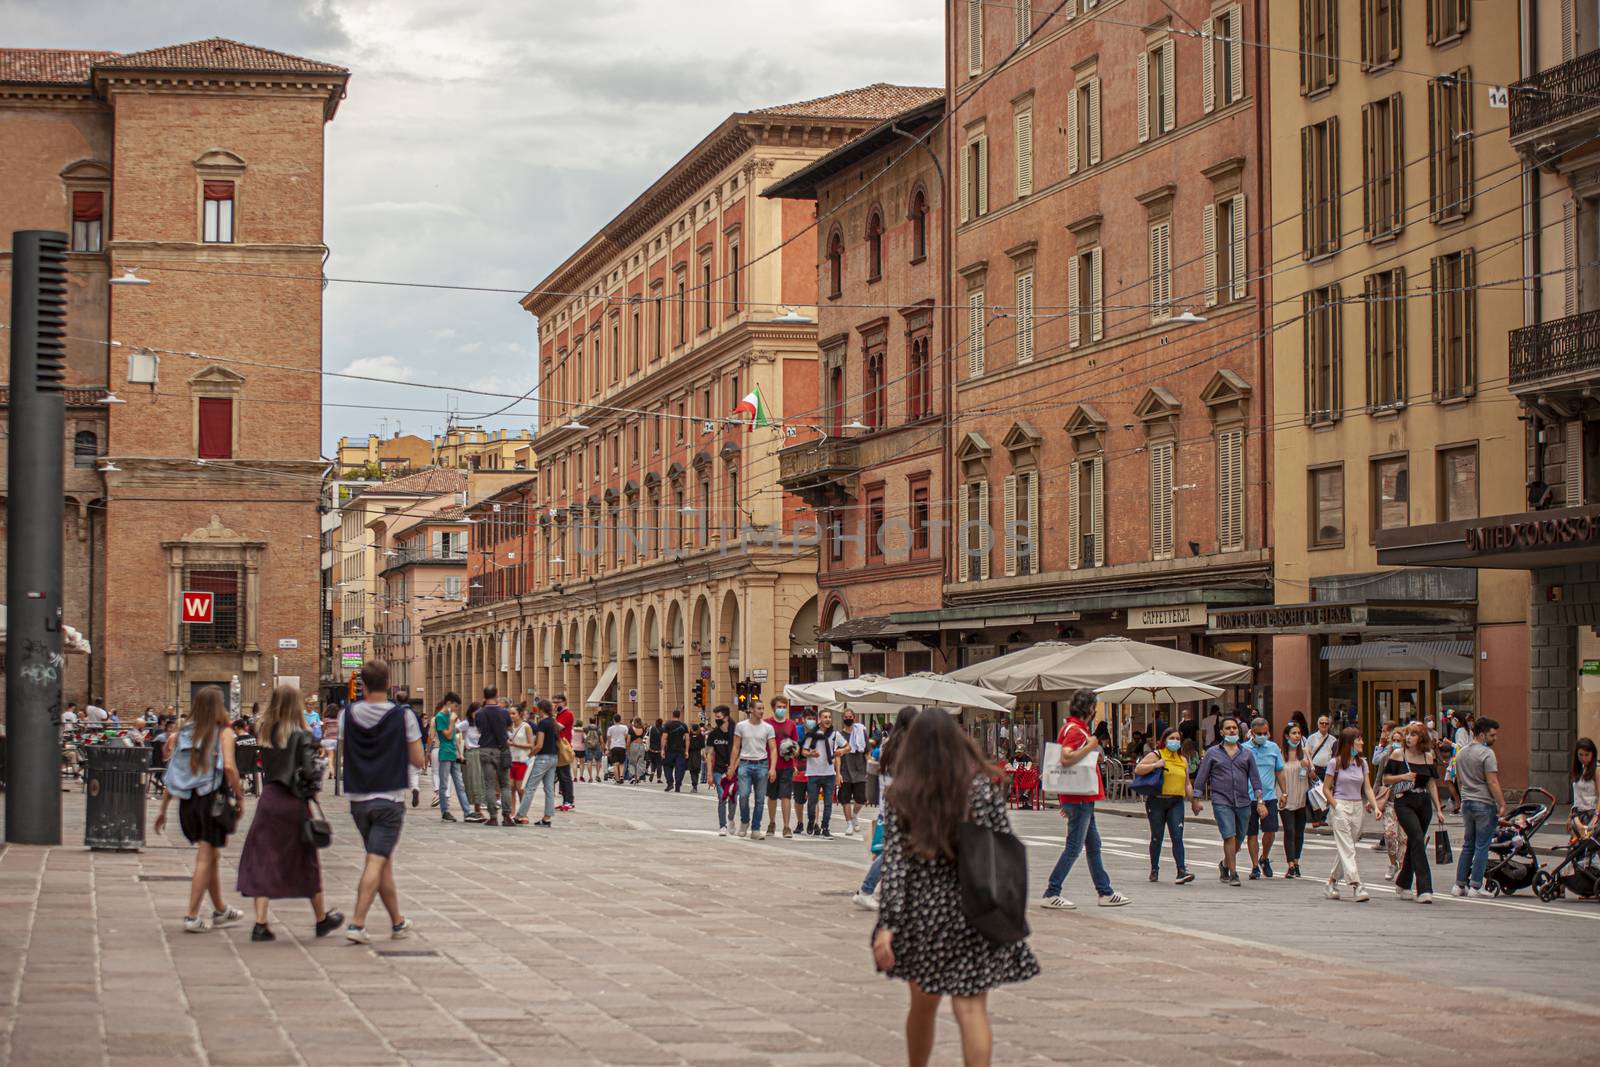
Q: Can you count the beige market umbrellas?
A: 5